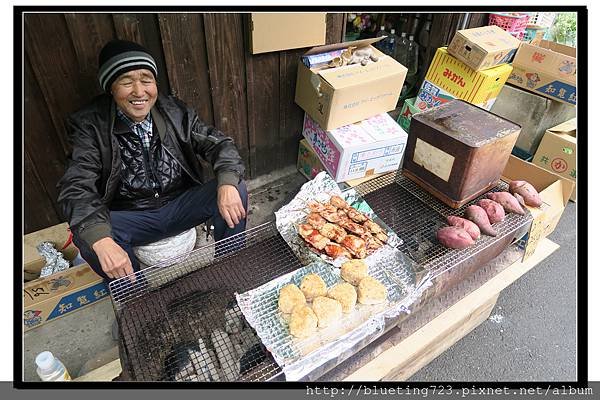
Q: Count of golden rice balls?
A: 7